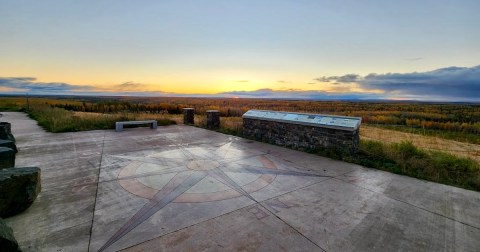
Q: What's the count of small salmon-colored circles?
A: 1